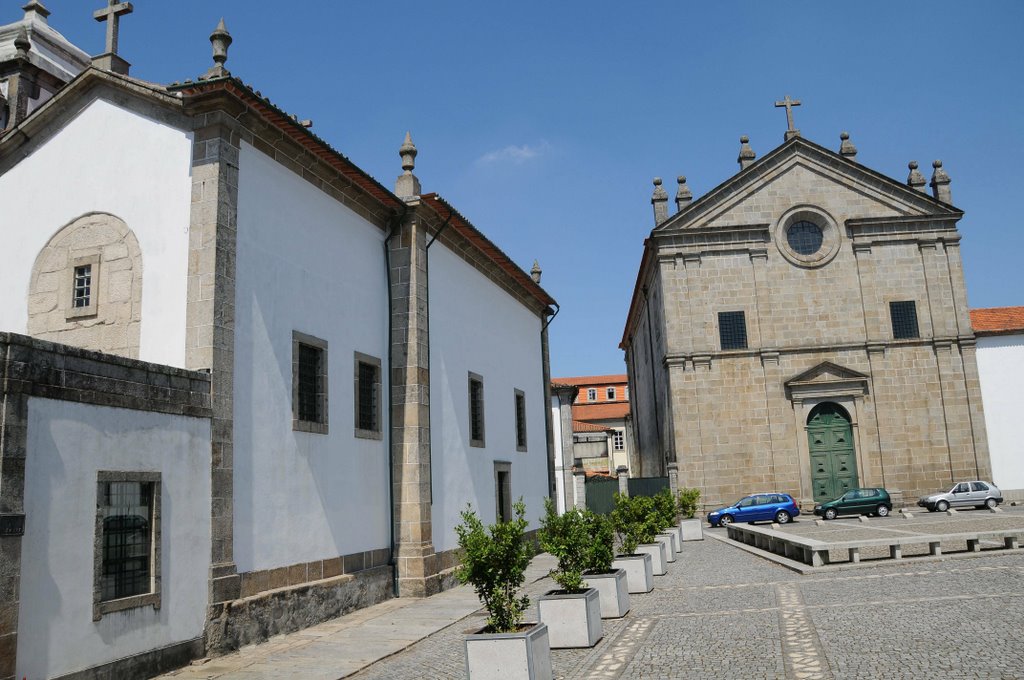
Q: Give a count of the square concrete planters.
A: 8